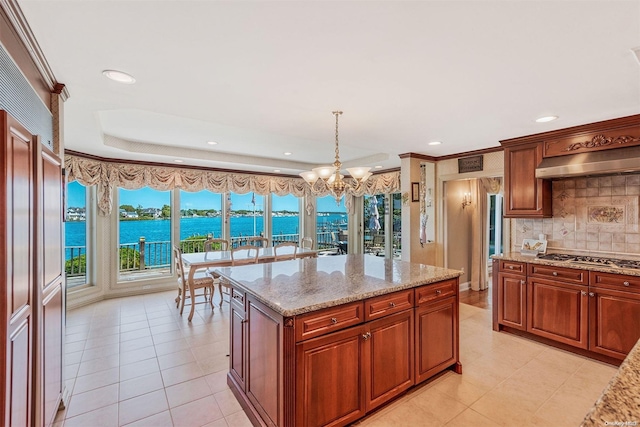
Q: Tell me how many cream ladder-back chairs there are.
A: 6